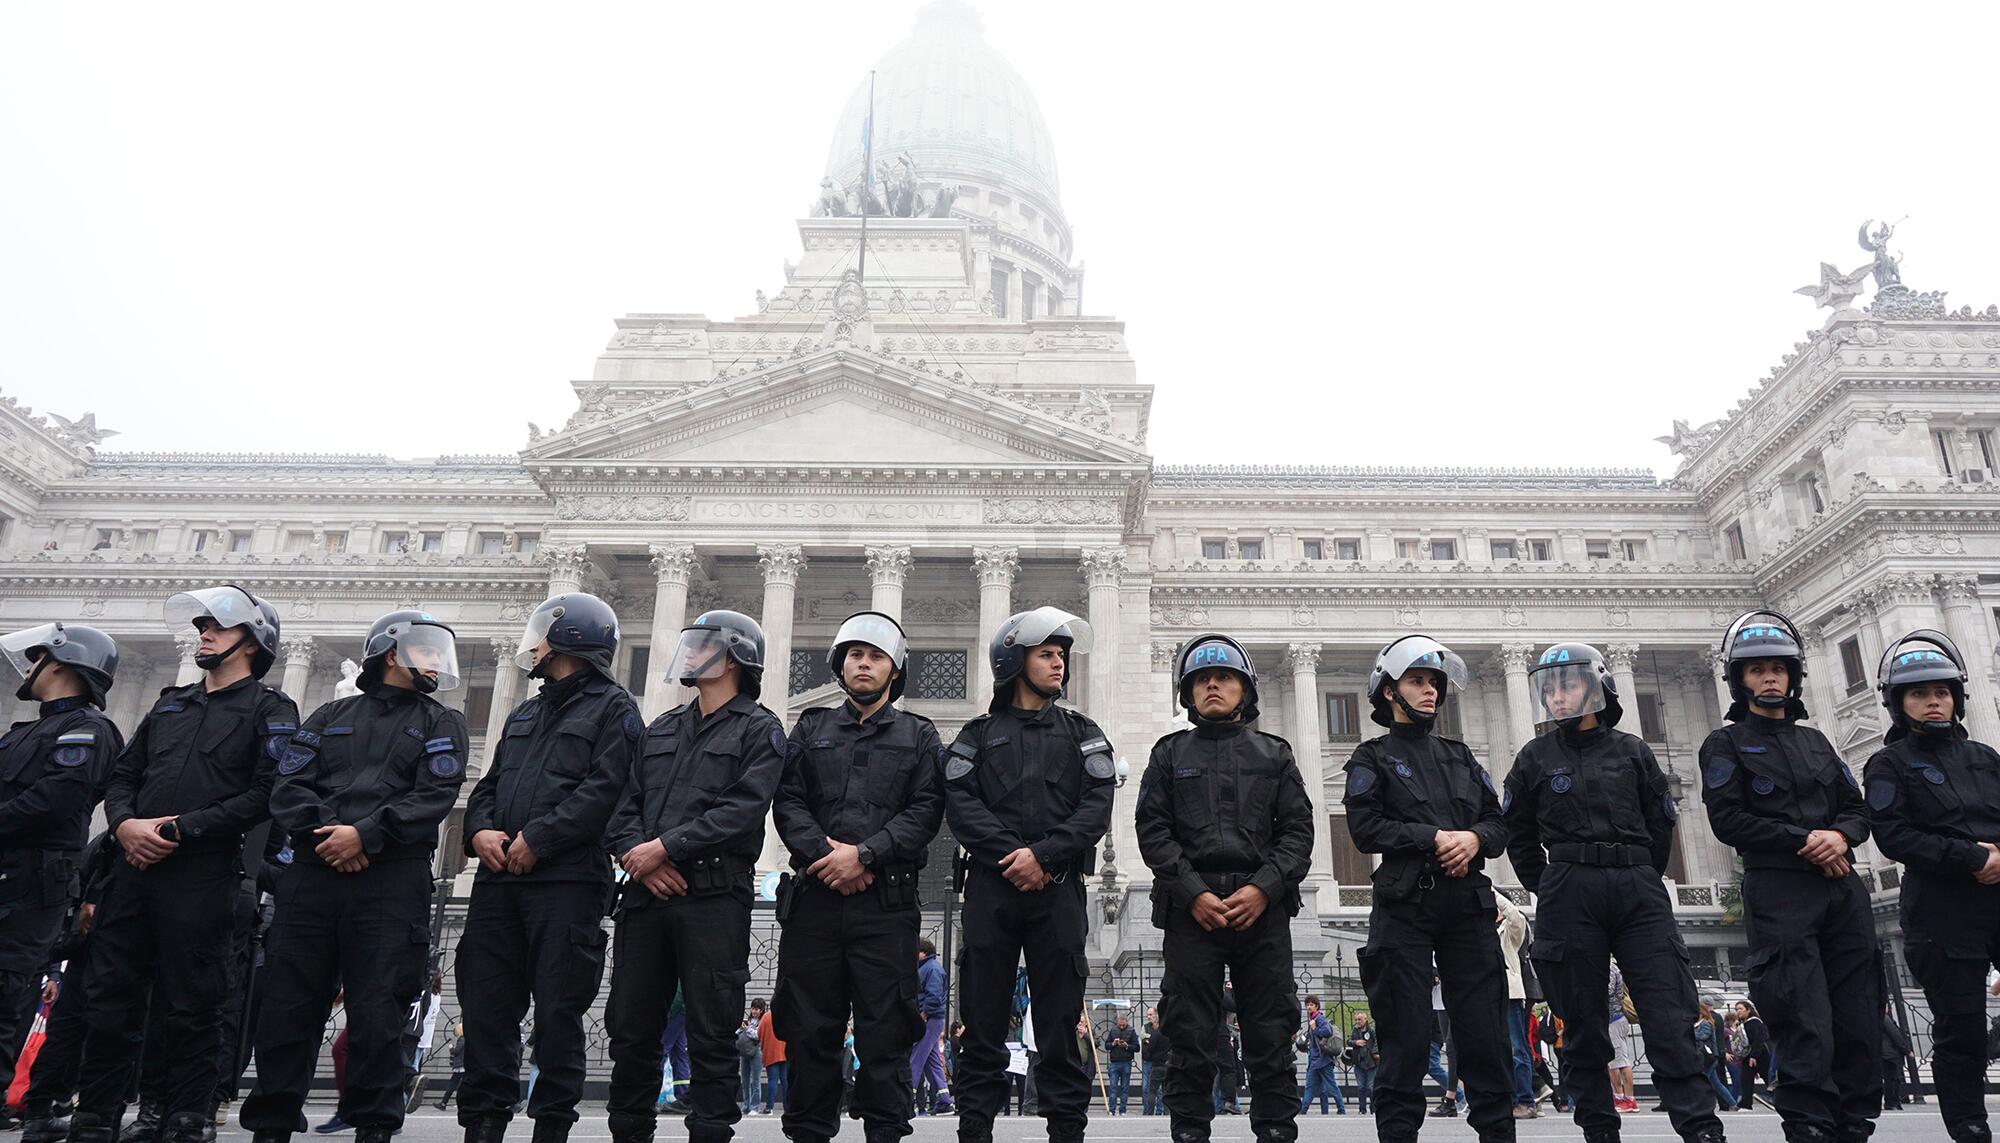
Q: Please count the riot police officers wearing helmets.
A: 12